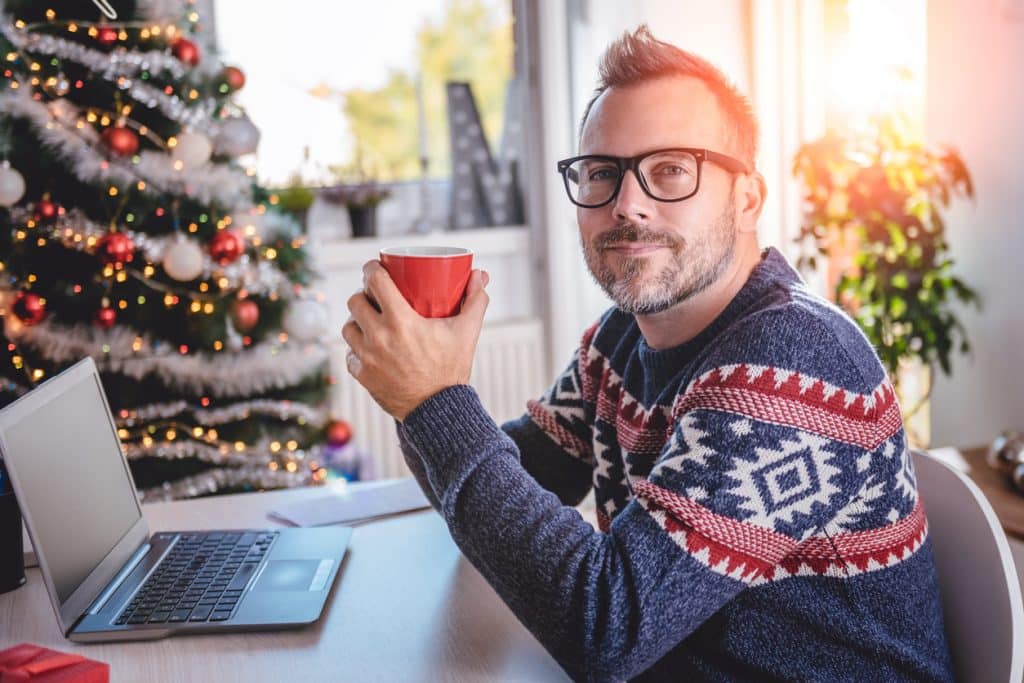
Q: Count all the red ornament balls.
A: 11